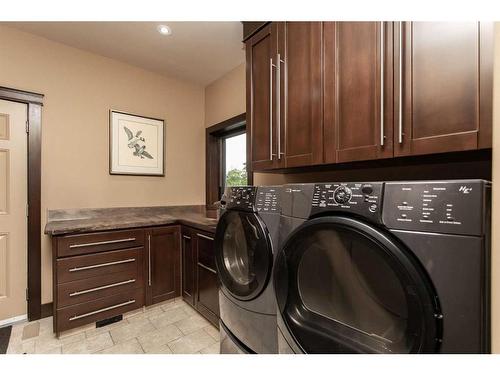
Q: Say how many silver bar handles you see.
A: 12